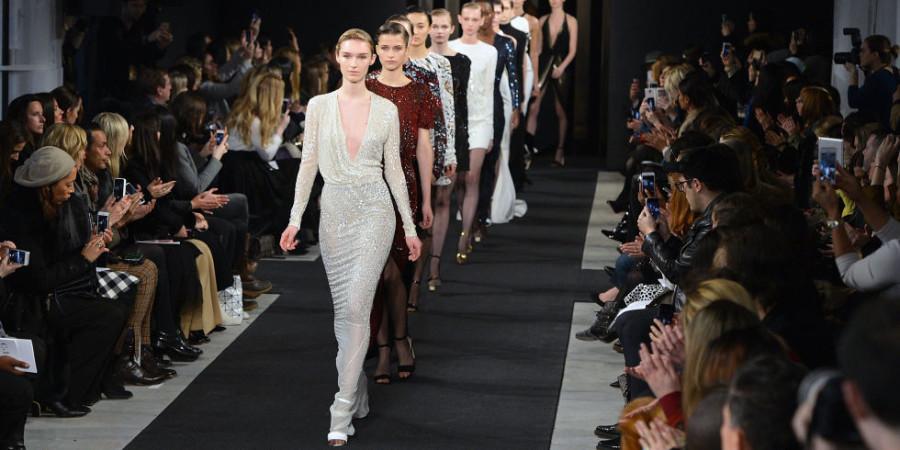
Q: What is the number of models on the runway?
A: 11